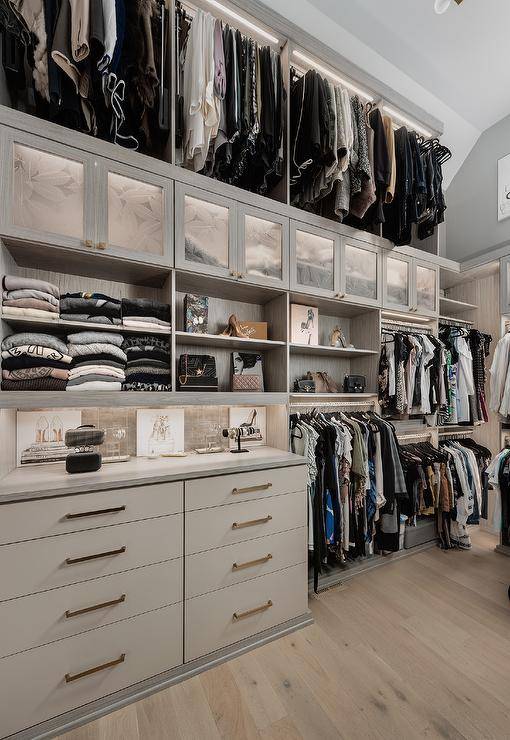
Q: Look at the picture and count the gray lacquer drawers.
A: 8